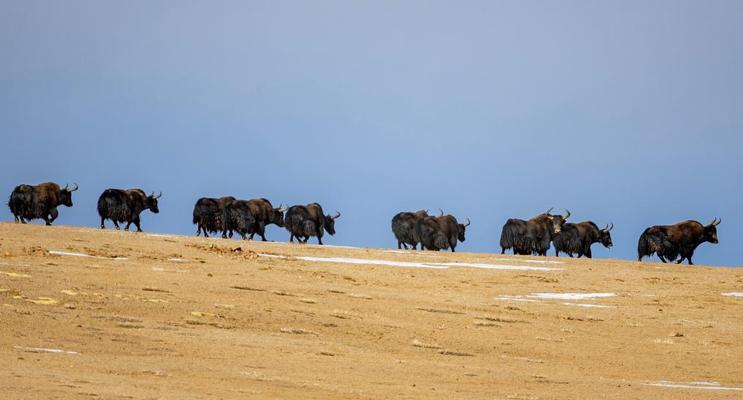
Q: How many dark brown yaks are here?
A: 10